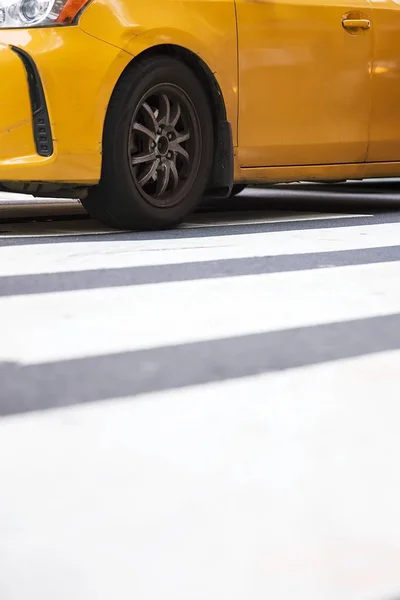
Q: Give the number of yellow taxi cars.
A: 1